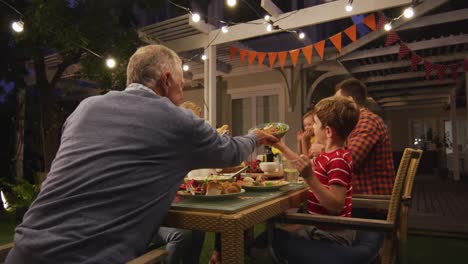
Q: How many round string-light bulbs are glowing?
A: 13